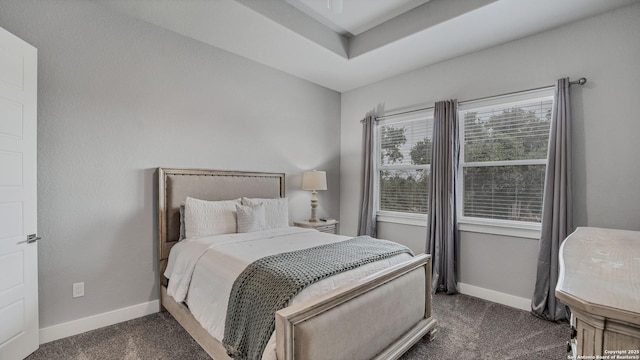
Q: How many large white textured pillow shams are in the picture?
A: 2